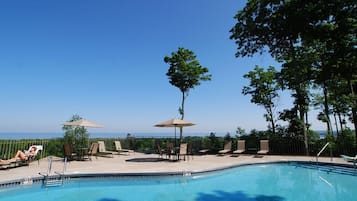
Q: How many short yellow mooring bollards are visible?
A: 0